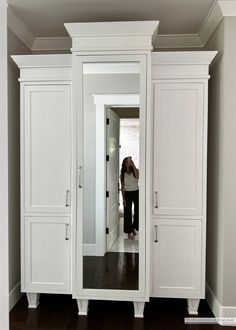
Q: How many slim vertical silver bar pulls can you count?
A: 5